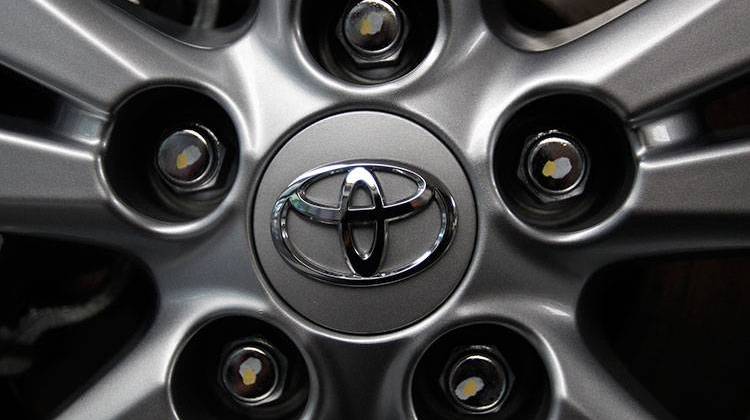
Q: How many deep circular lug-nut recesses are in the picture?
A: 5